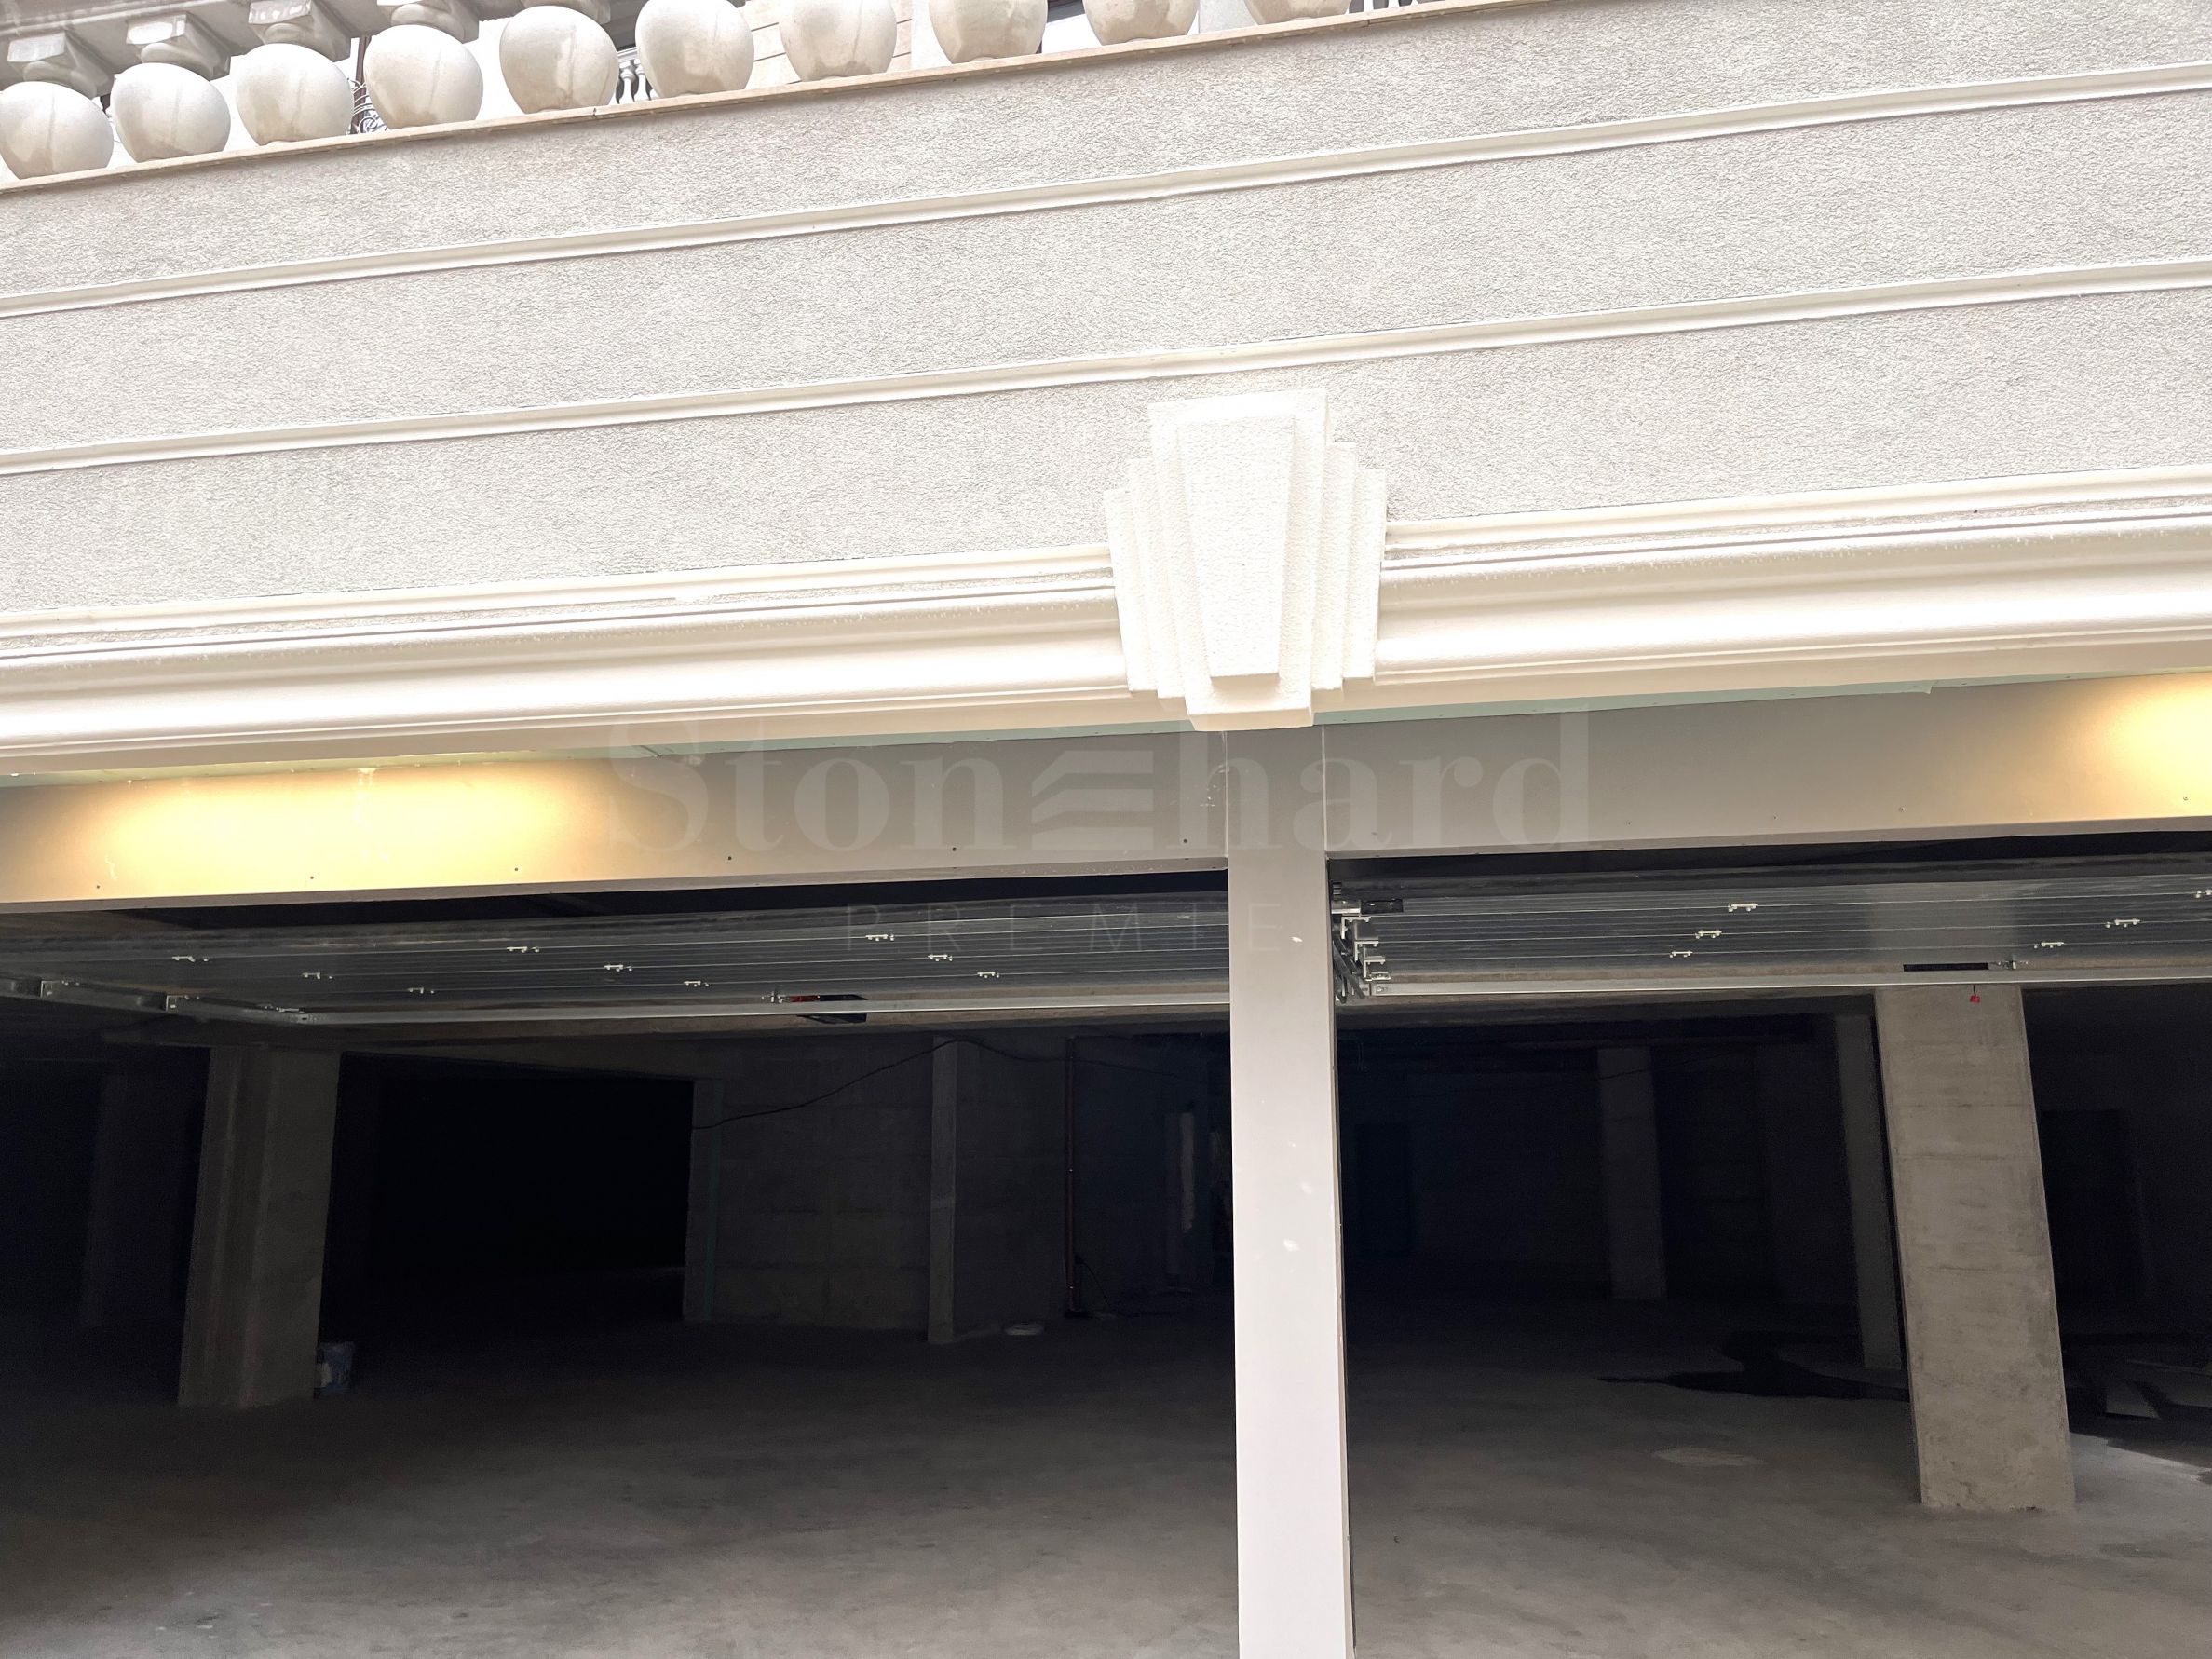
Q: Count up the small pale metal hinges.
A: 15